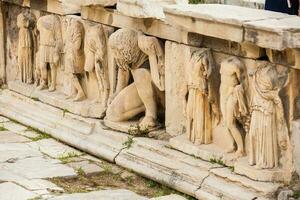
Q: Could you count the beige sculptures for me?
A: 8